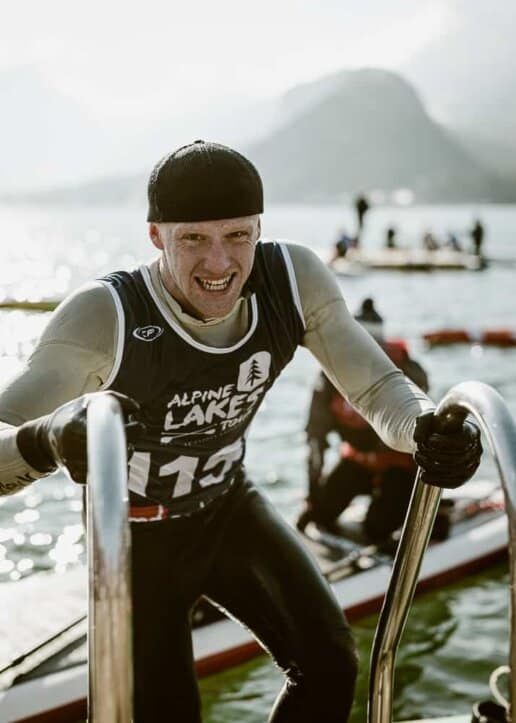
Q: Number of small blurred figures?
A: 6